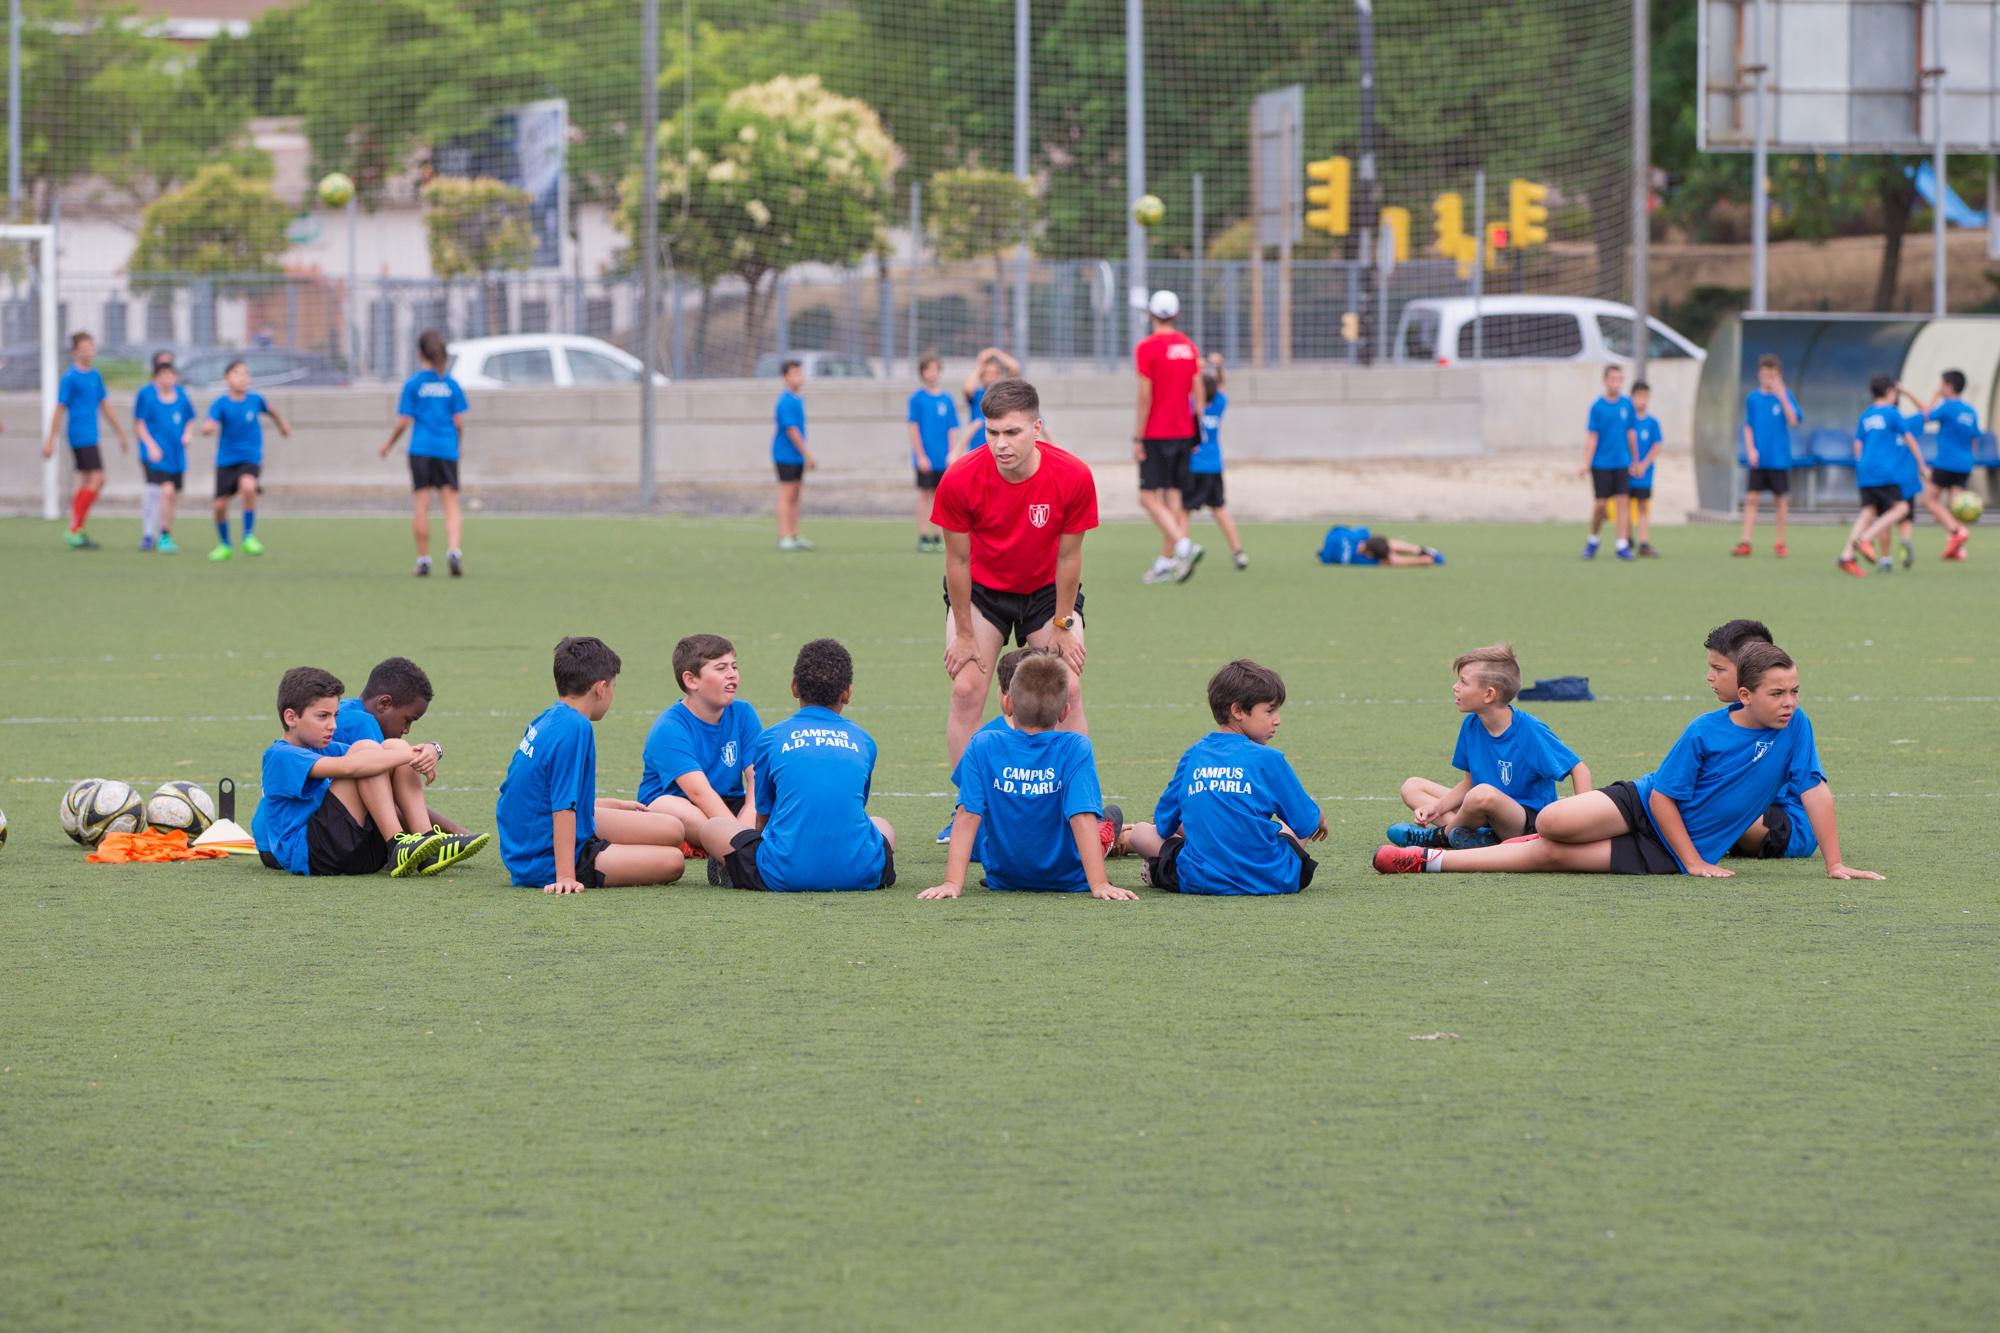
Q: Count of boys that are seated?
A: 11